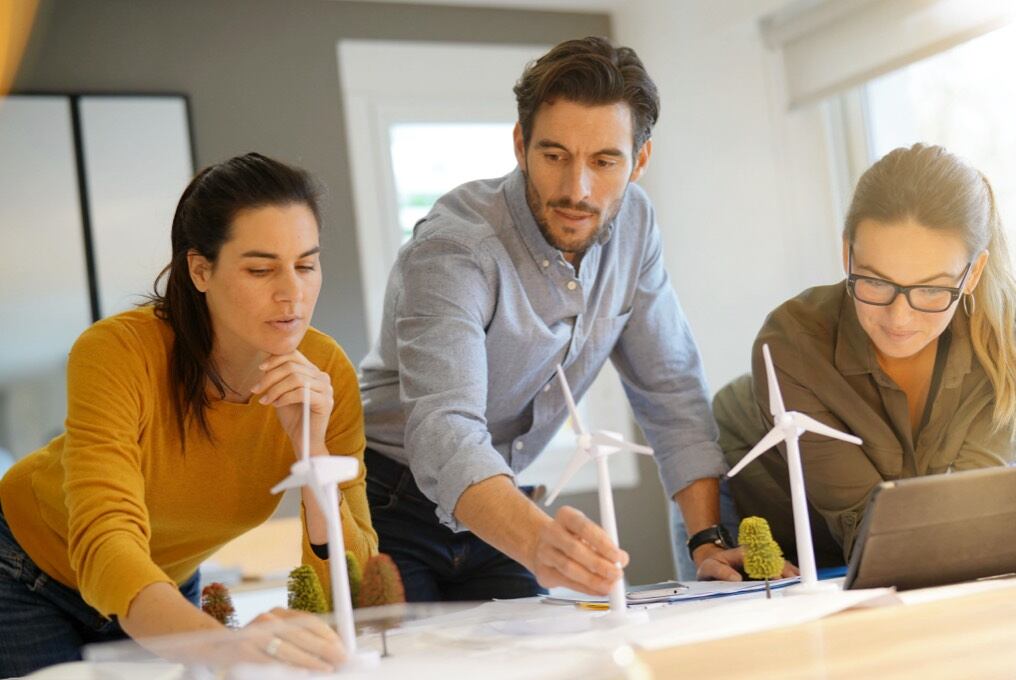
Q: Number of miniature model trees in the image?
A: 5